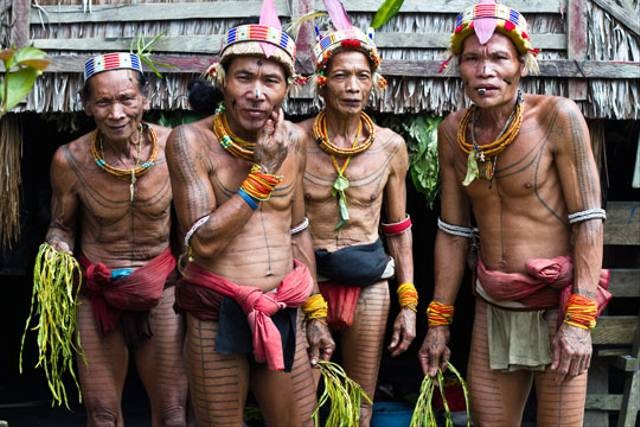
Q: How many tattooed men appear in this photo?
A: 4